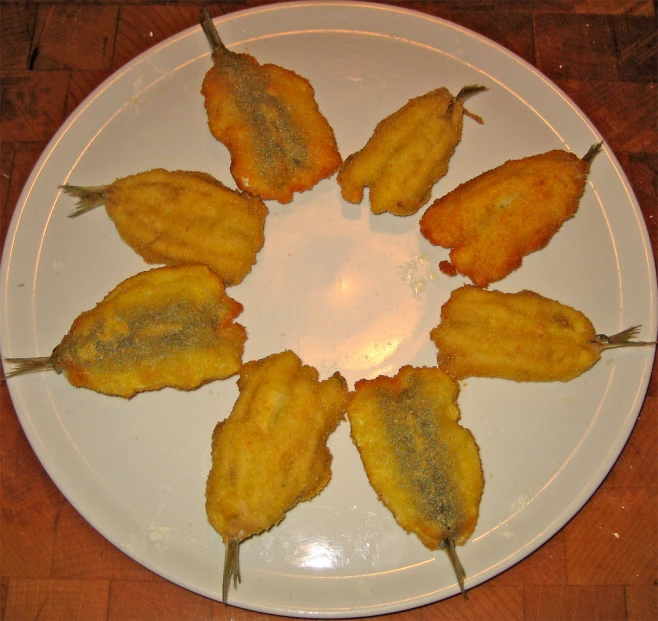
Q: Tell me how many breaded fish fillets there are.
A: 8